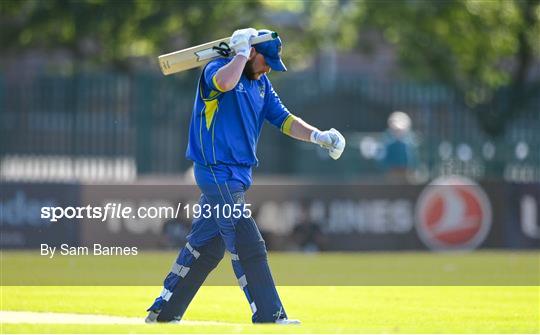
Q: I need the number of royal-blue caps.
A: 1